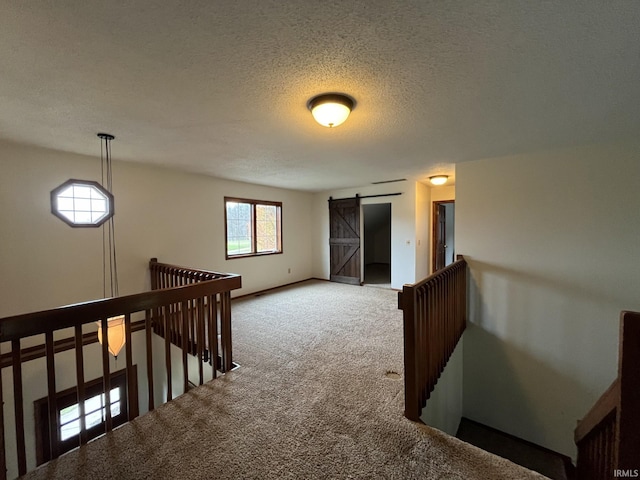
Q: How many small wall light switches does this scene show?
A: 2